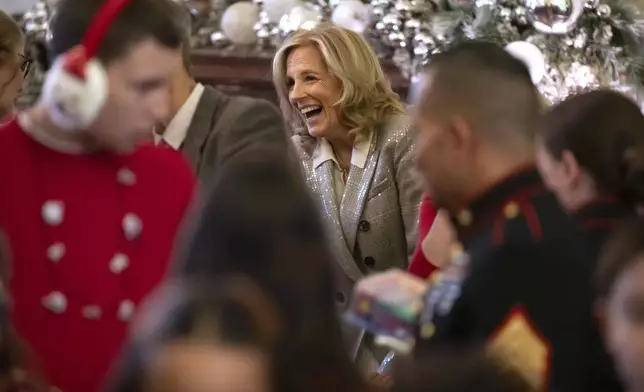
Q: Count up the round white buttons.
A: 8